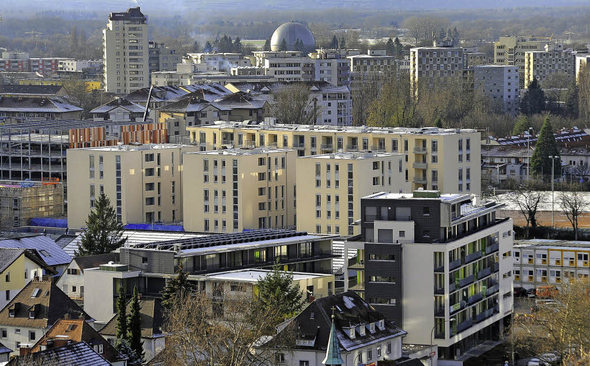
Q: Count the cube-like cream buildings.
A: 3